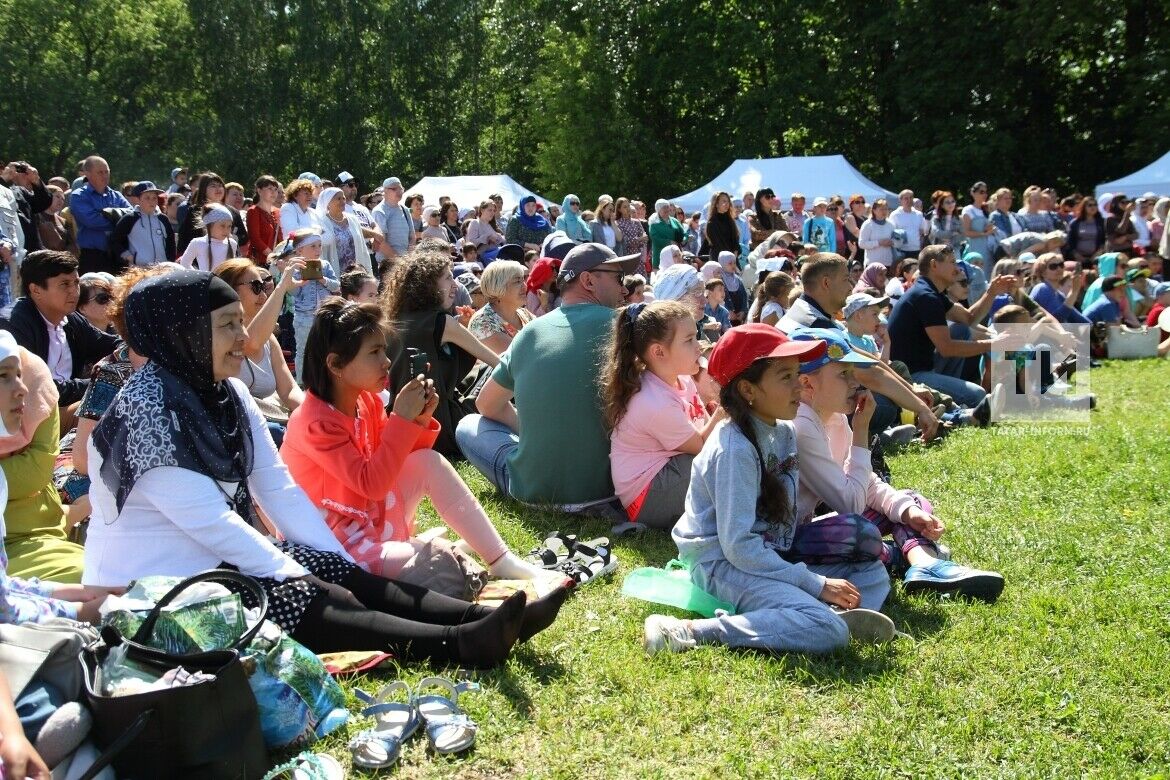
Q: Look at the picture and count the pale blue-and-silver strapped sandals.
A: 2